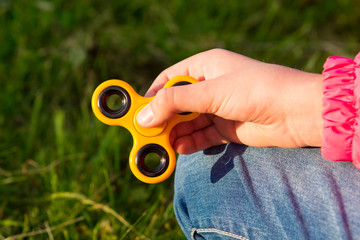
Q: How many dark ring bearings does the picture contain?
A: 3